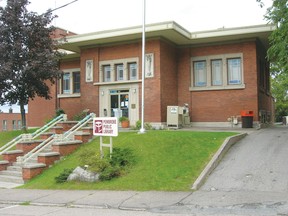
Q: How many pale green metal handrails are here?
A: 2